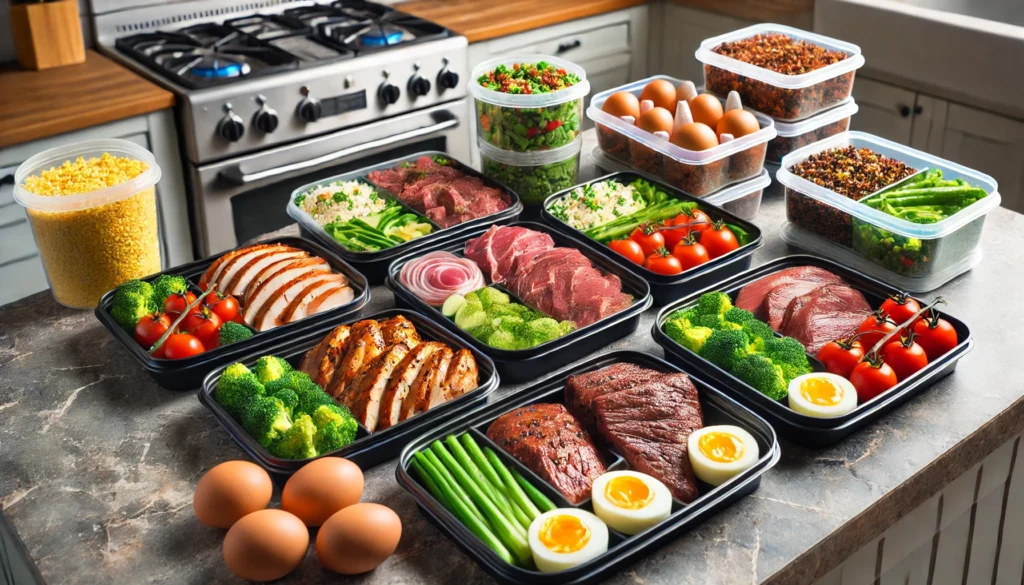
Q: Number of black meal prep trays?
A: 7